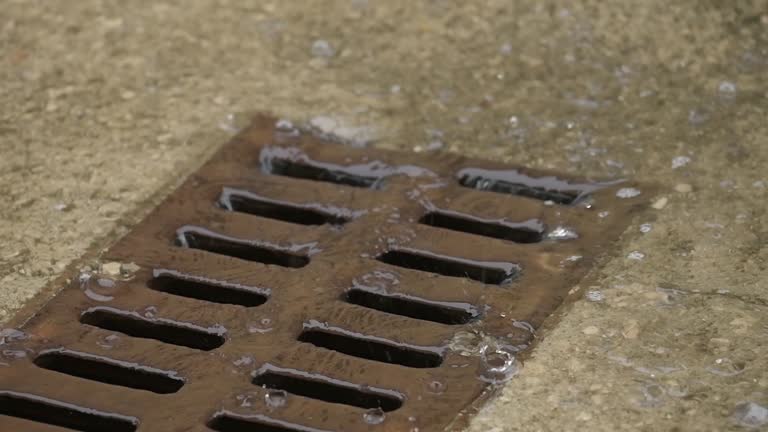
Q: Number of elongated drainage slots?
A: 14